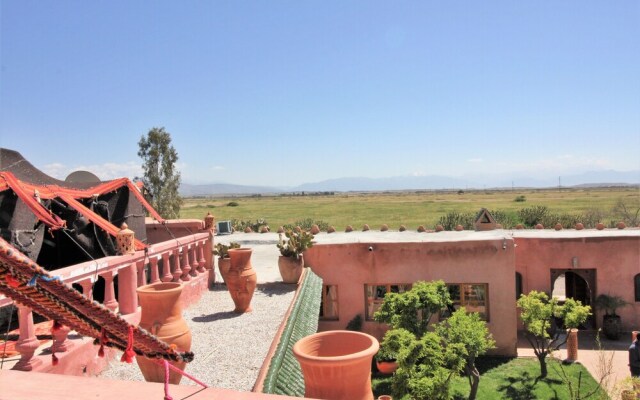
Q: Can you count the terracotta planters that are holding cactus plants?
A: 2